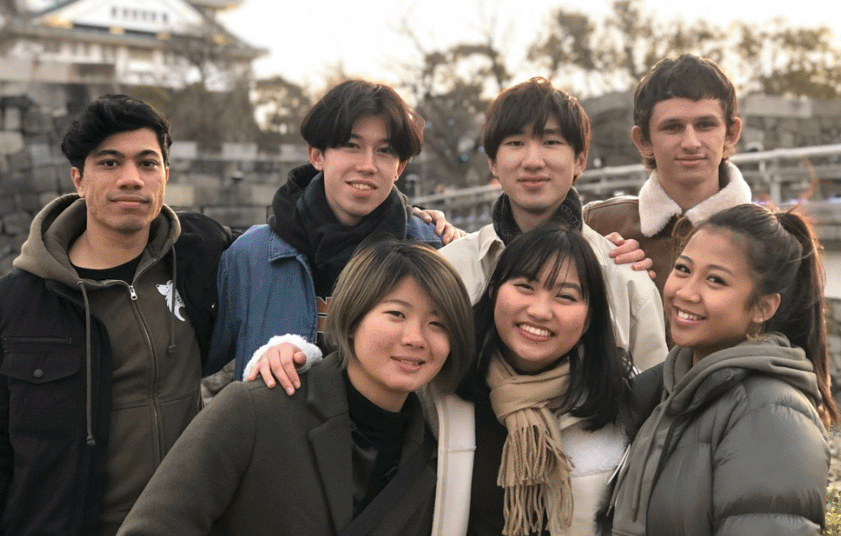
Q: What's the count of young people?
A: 7